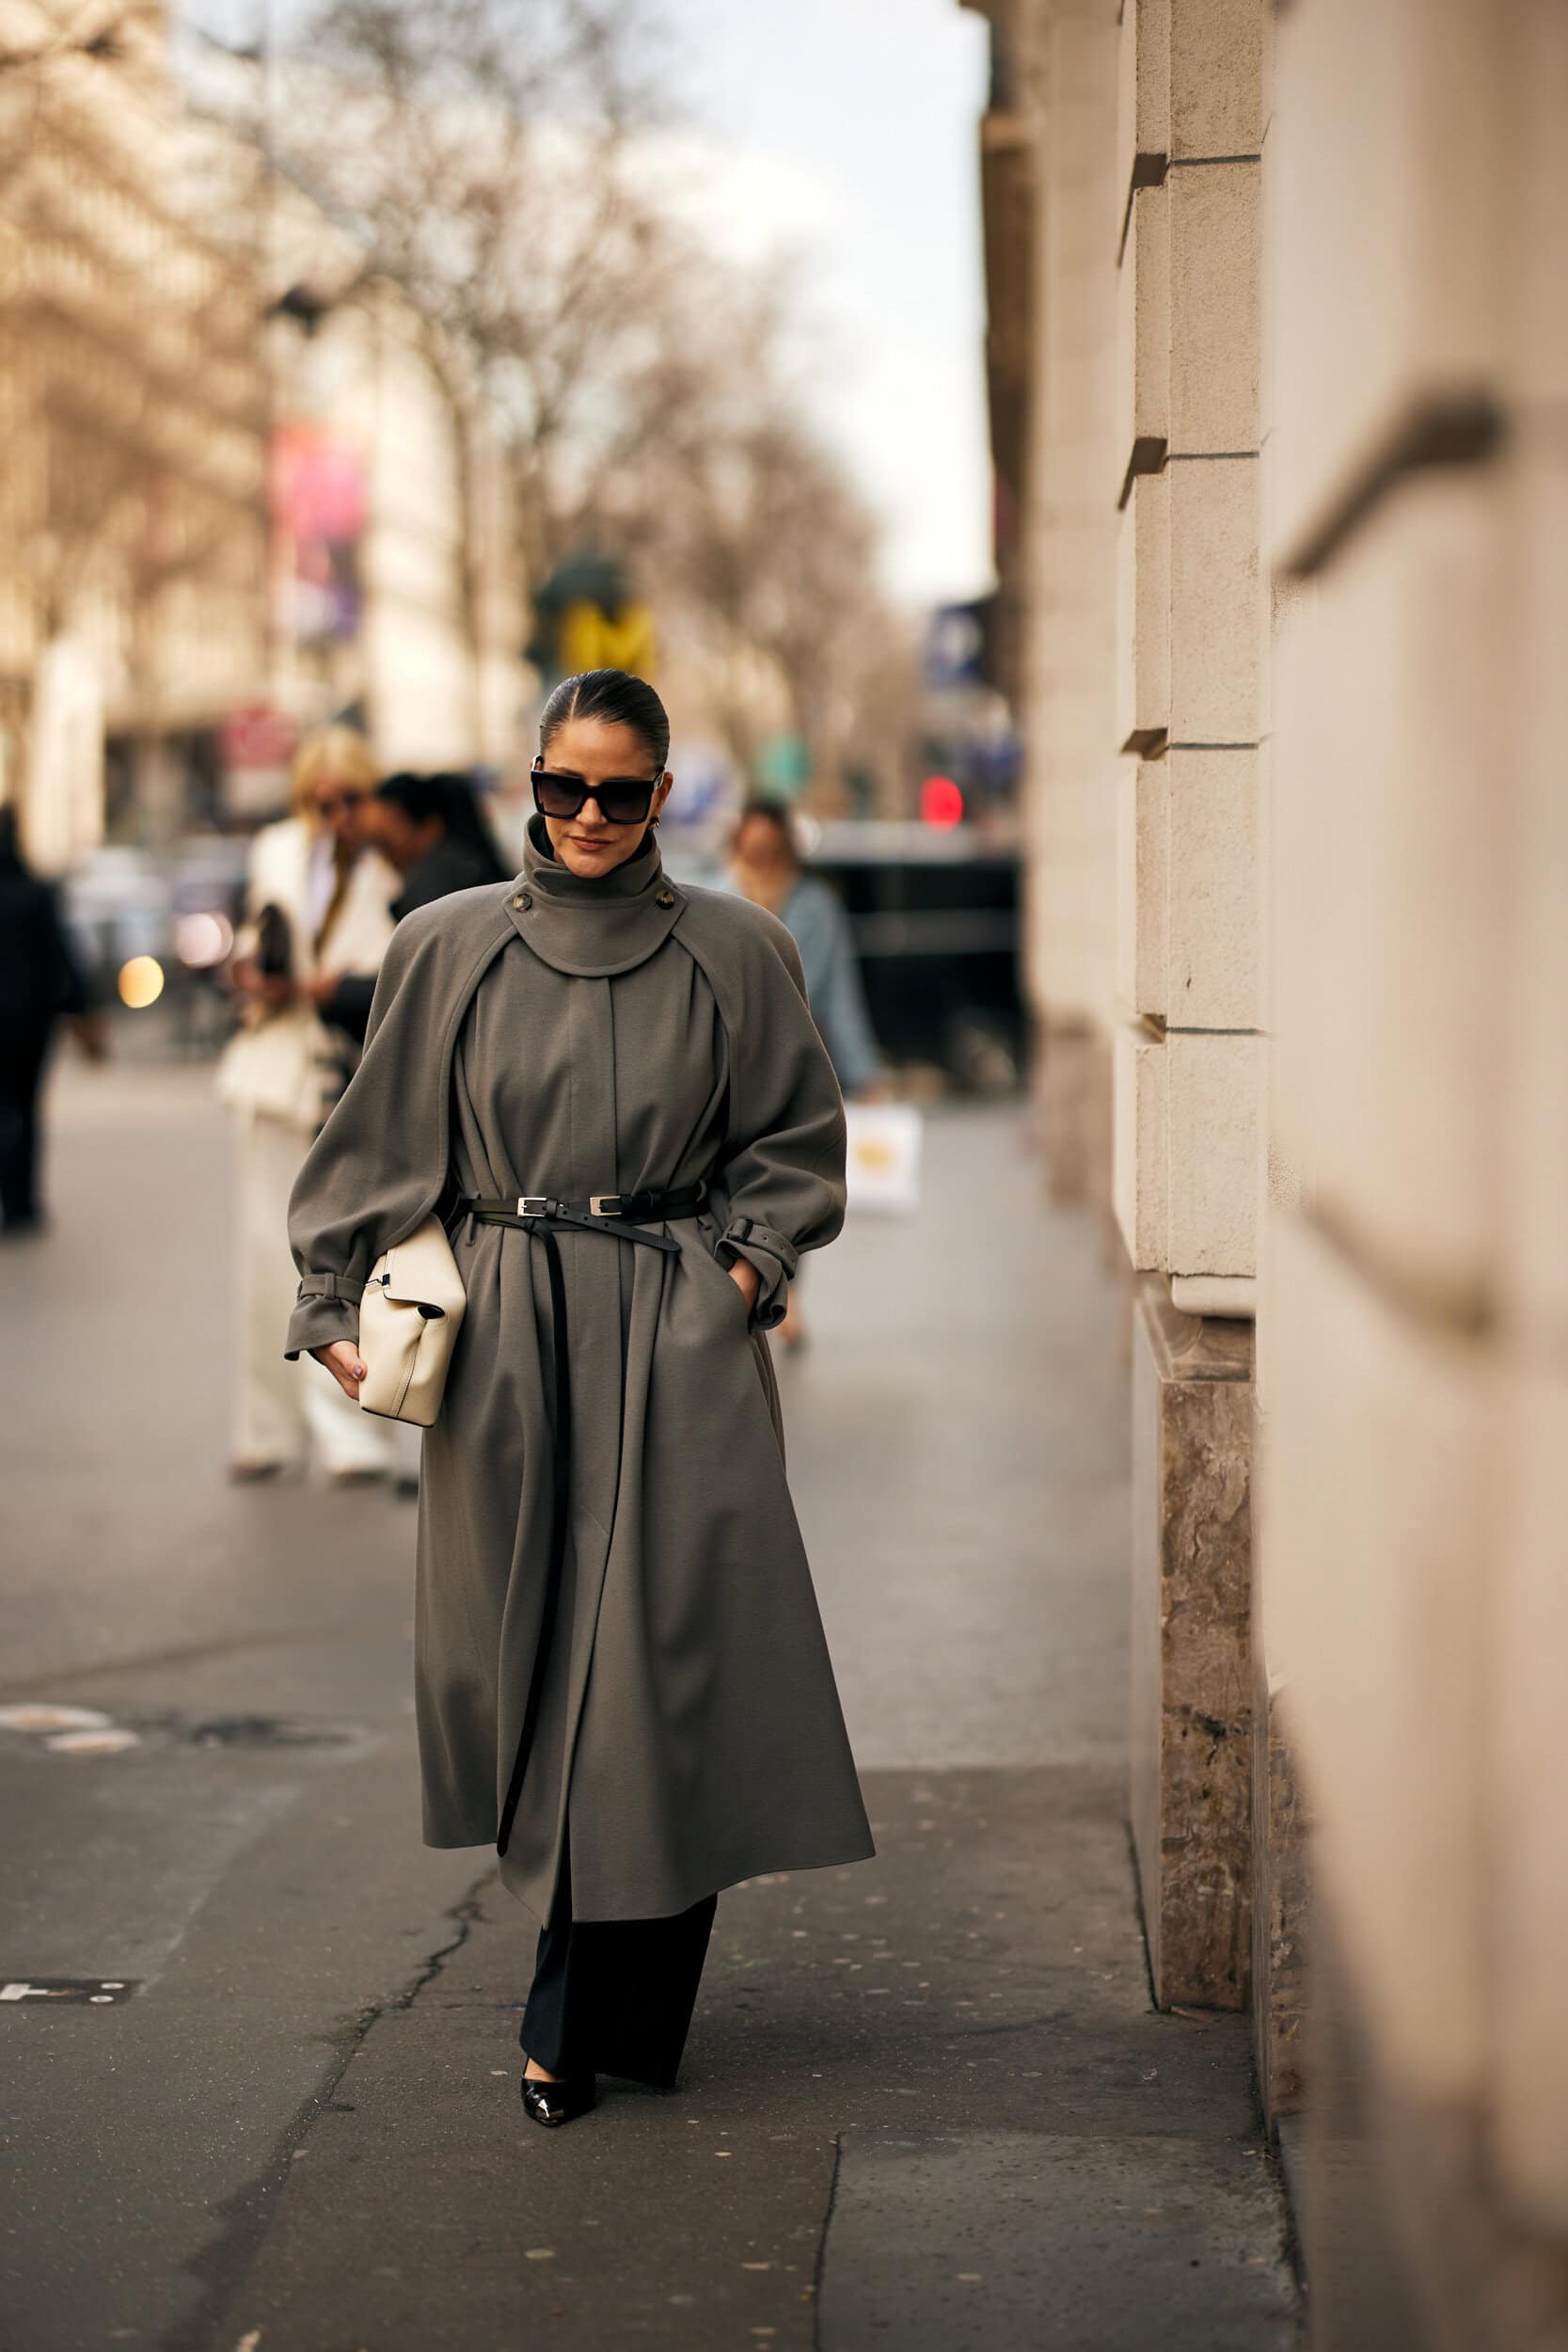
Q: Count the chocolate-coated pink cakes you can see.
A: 0